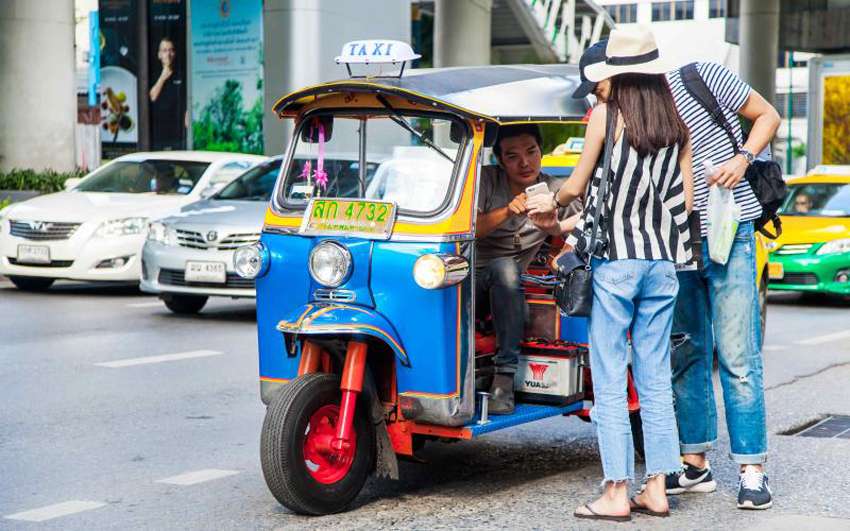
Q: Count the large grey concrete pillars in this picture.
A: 4